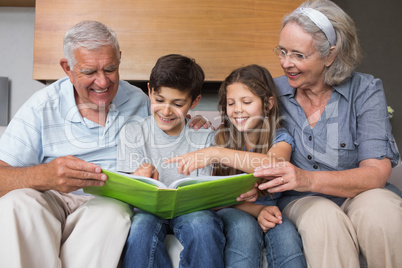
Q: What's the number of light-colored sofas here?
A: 1